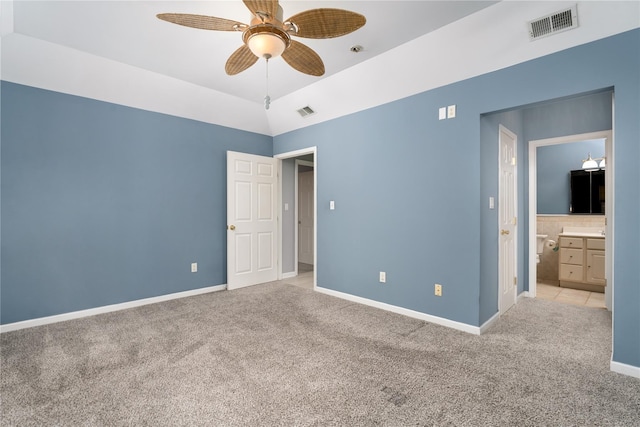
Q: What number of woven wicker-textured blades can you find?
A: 5